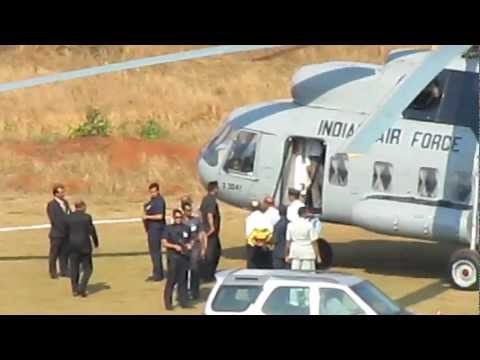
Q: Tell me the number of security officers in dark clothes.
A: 6